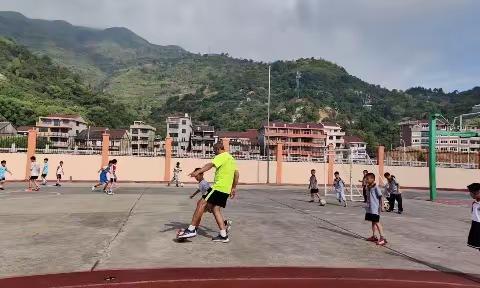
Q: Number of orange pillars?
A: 7